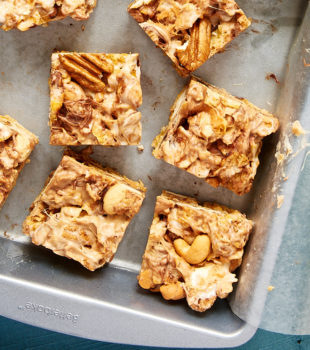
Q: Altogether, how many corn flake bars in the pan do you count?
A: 7